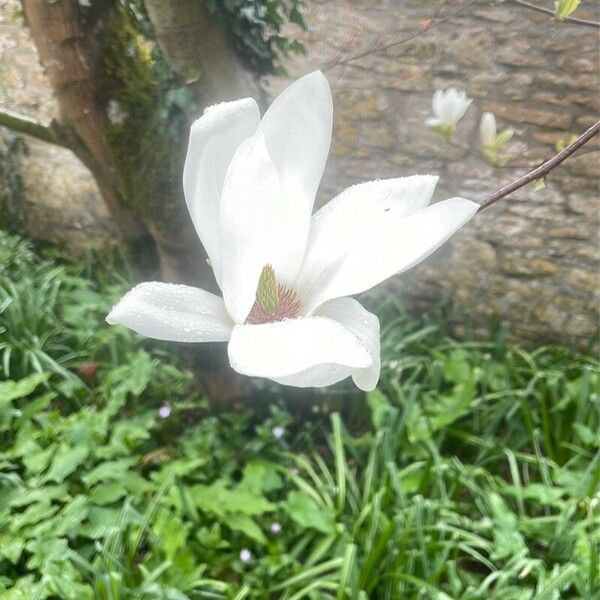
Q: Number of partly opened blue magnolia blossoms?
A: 0